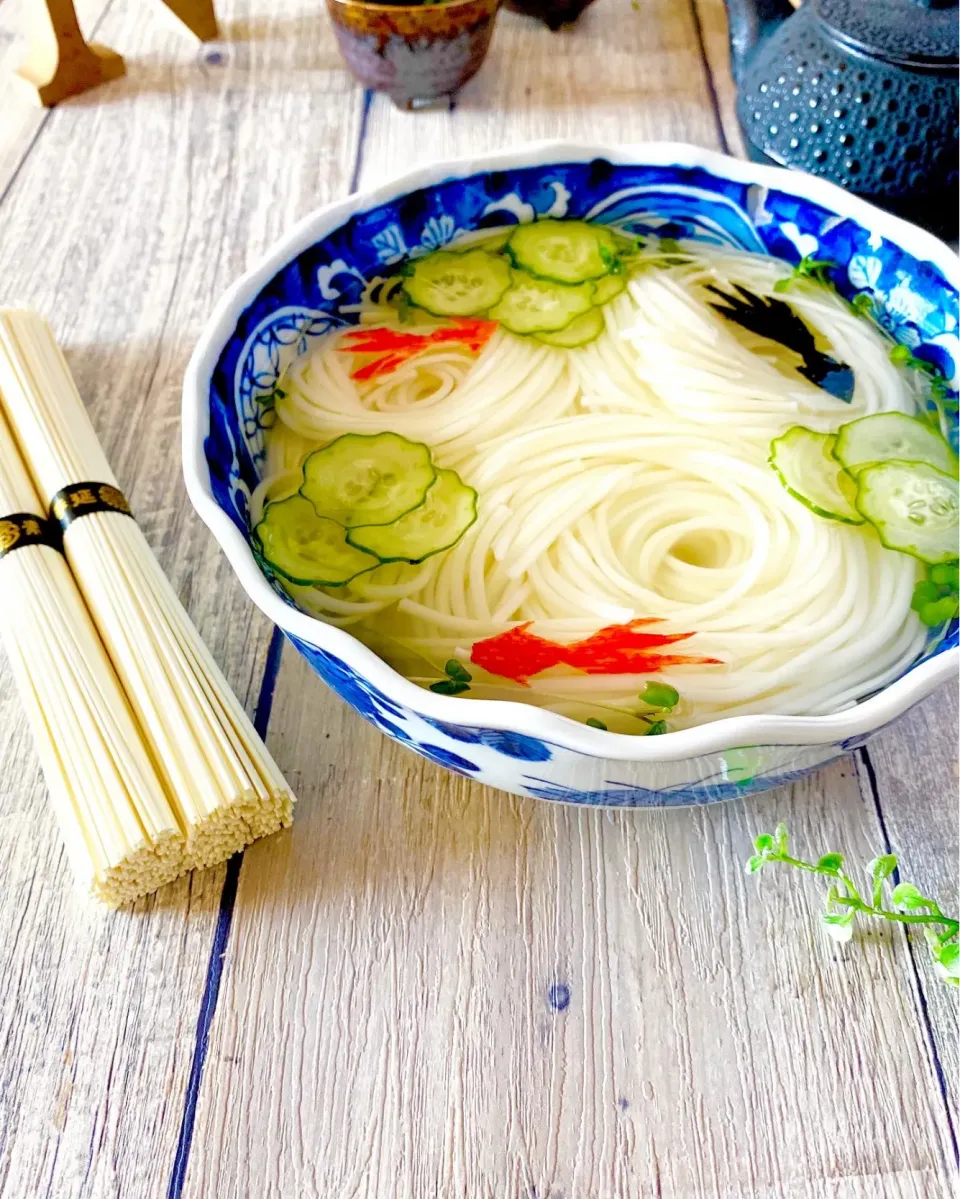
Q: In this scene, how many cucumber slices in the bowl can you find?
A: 11